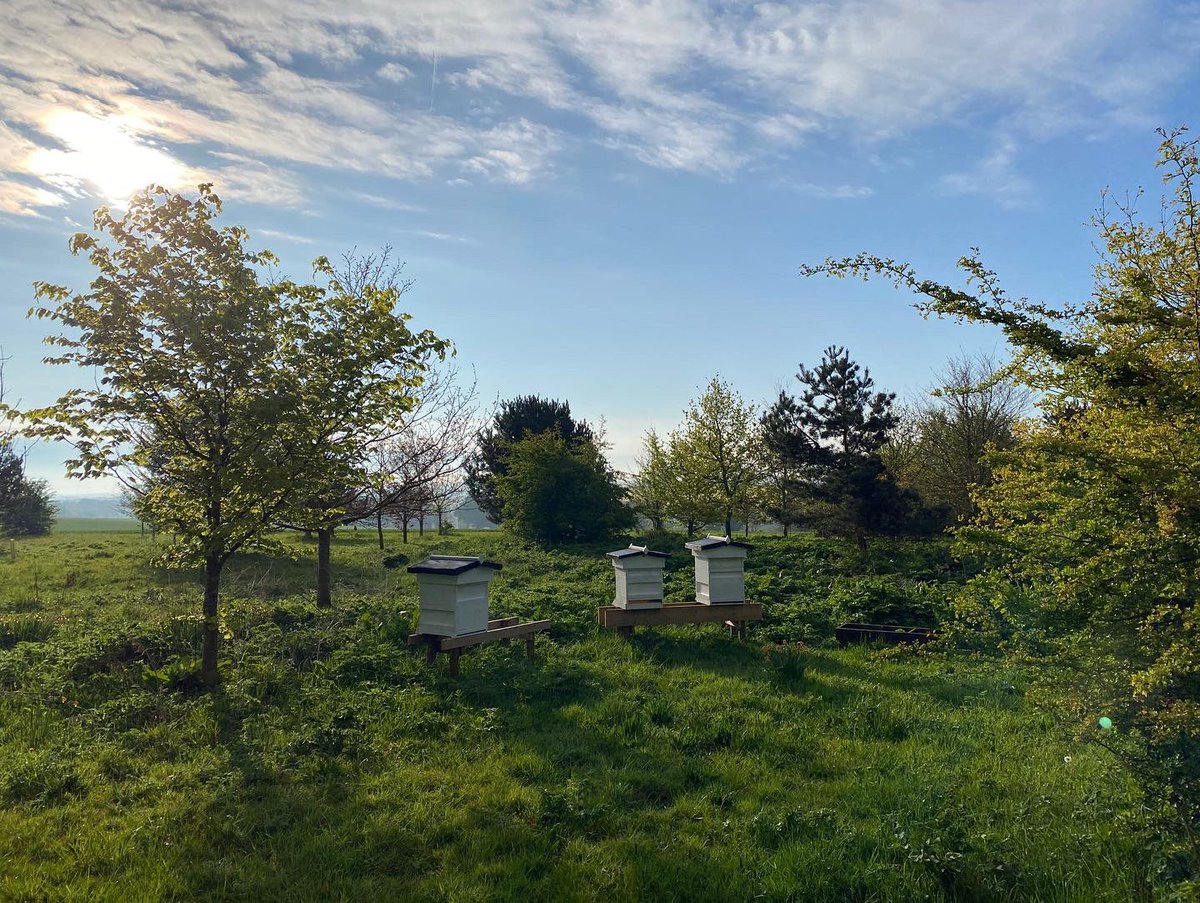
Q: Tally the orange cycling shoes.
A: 0